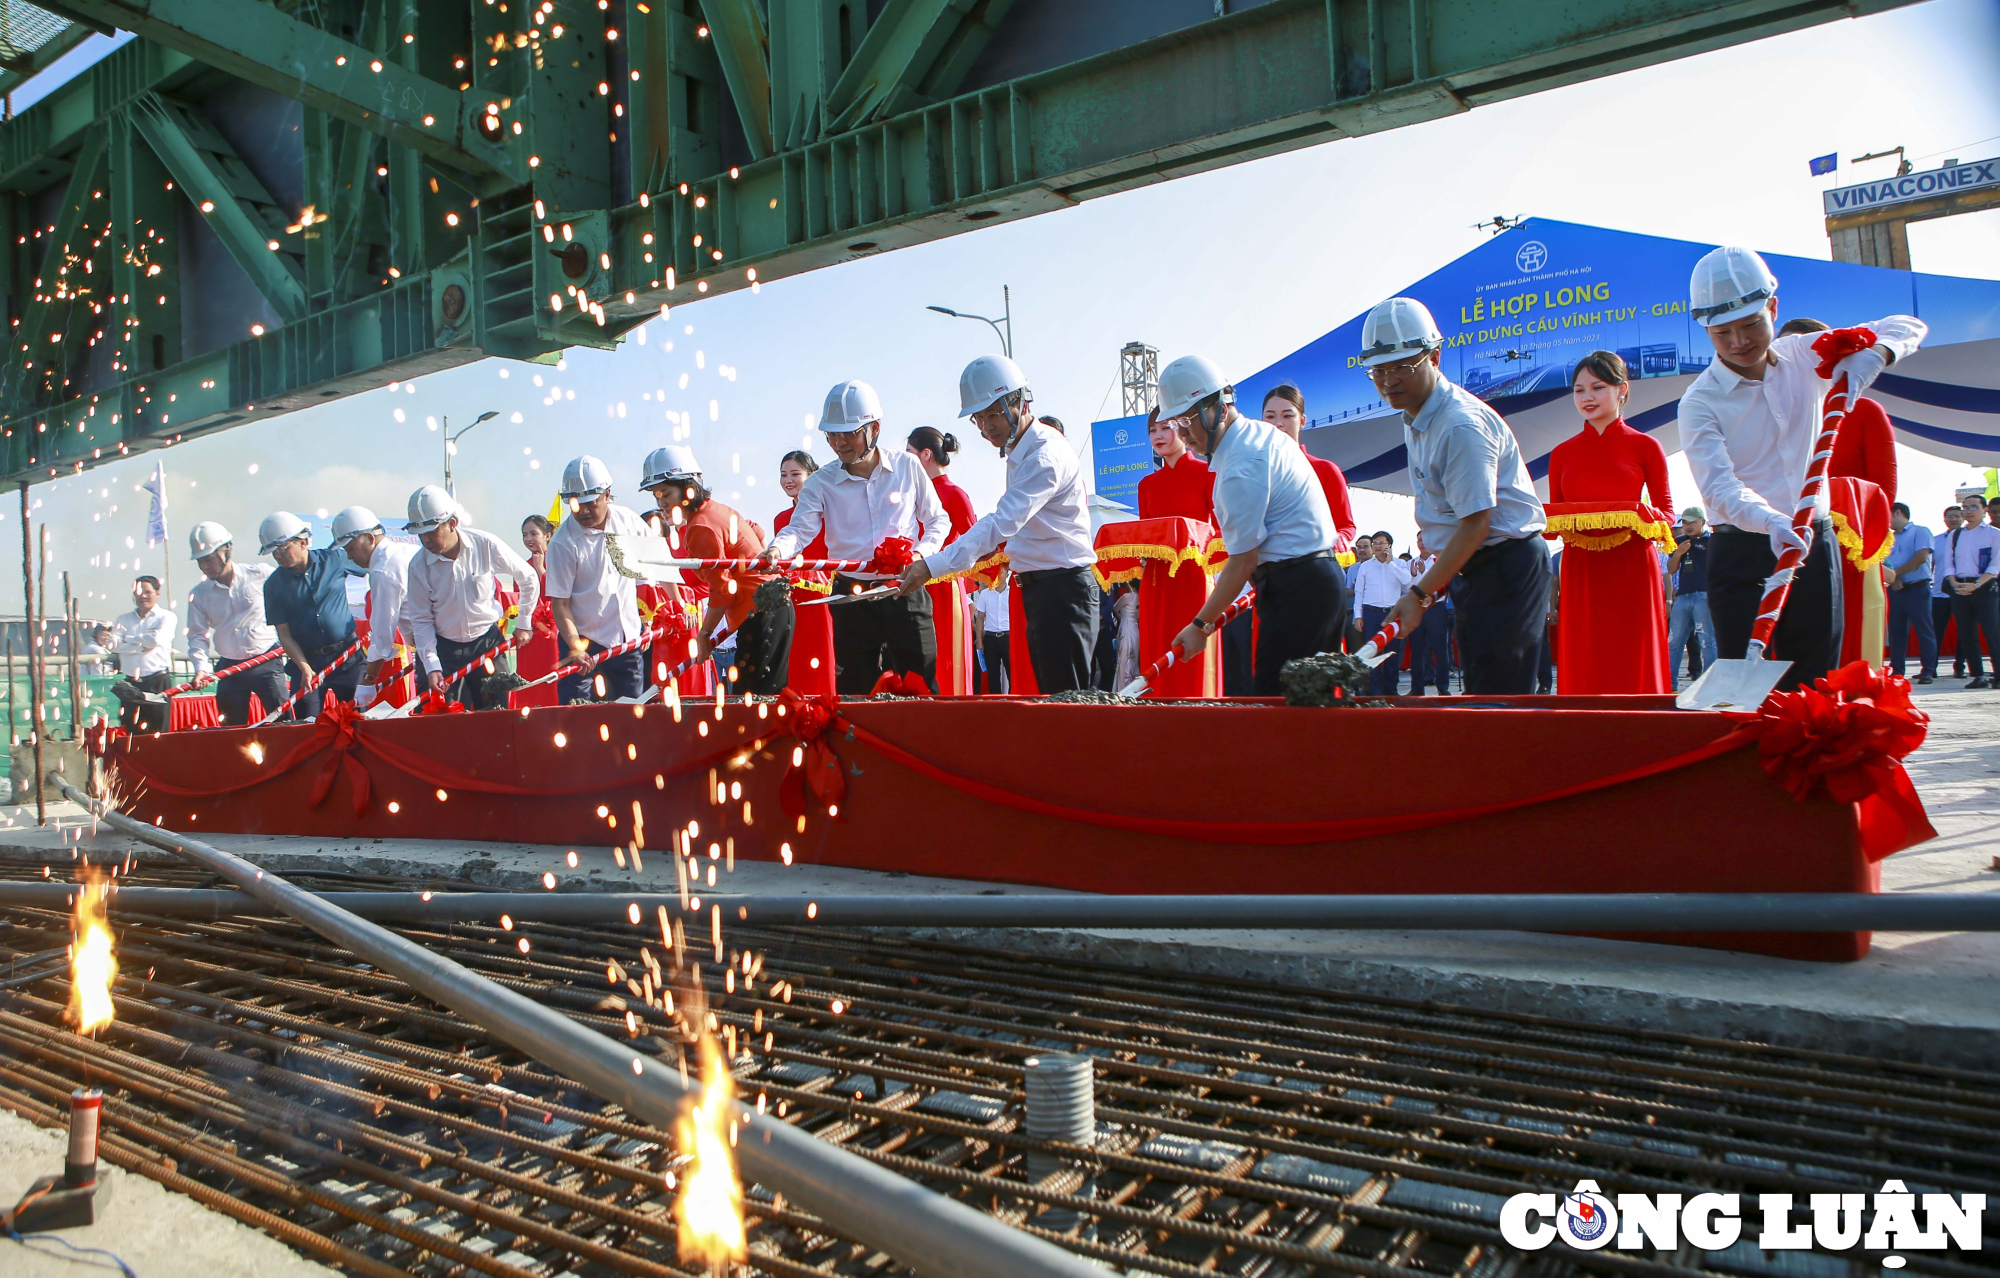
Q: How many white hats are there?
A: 11